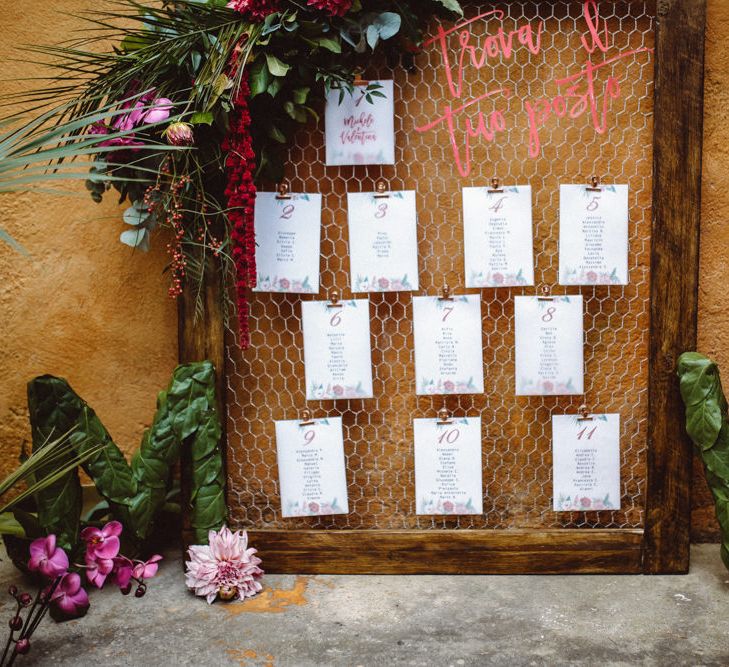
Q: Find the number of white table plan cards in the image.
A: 11